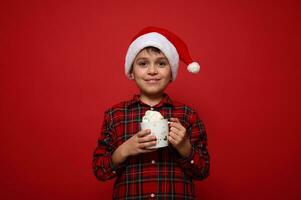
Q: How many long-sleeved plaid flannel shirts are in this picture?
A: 1